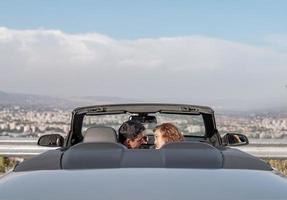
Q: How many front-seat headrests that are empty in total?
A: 1